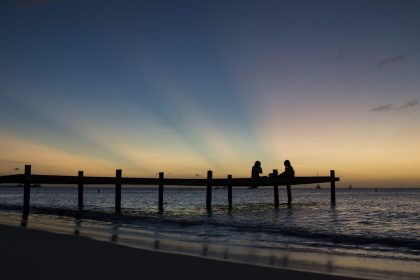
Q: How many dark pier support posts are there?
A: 9